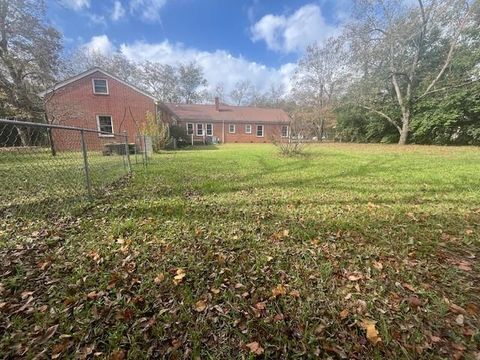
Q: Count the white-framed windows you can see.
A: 9